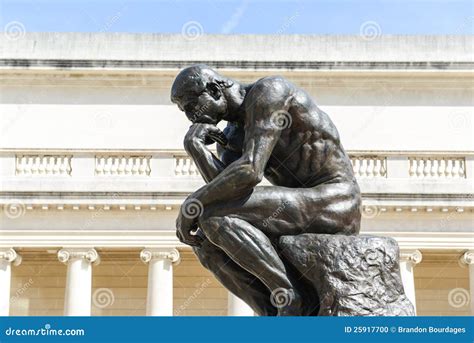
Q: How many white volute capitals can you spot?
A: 5